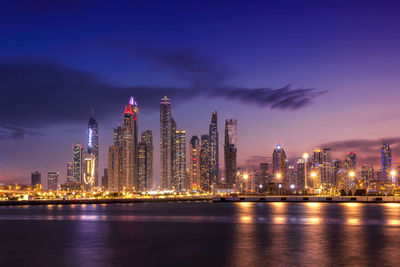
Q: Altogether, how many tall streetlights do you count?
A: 6